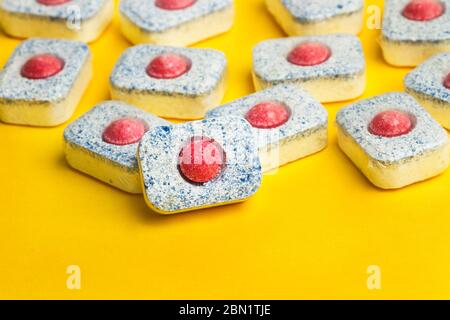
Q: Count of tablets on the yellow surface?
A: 12